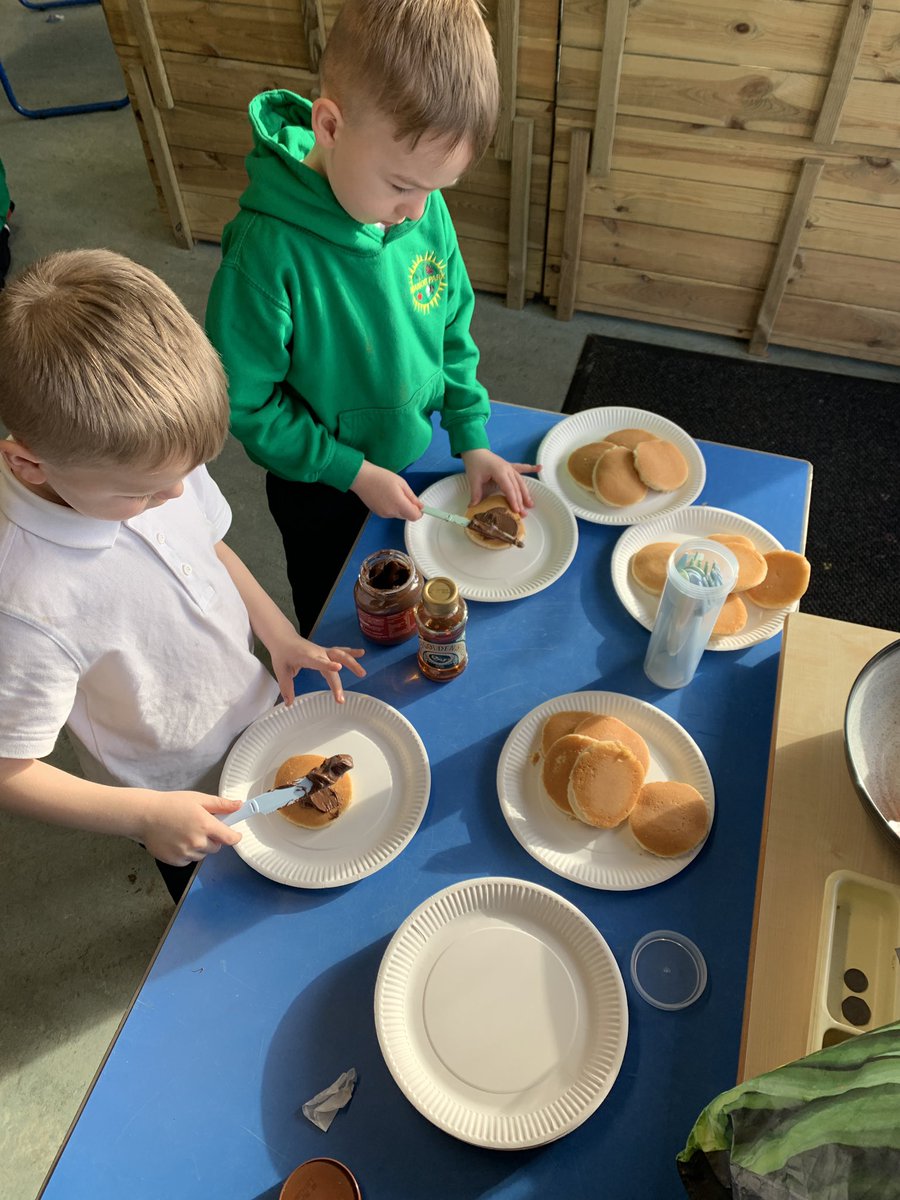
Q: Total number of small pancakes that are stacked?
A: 14